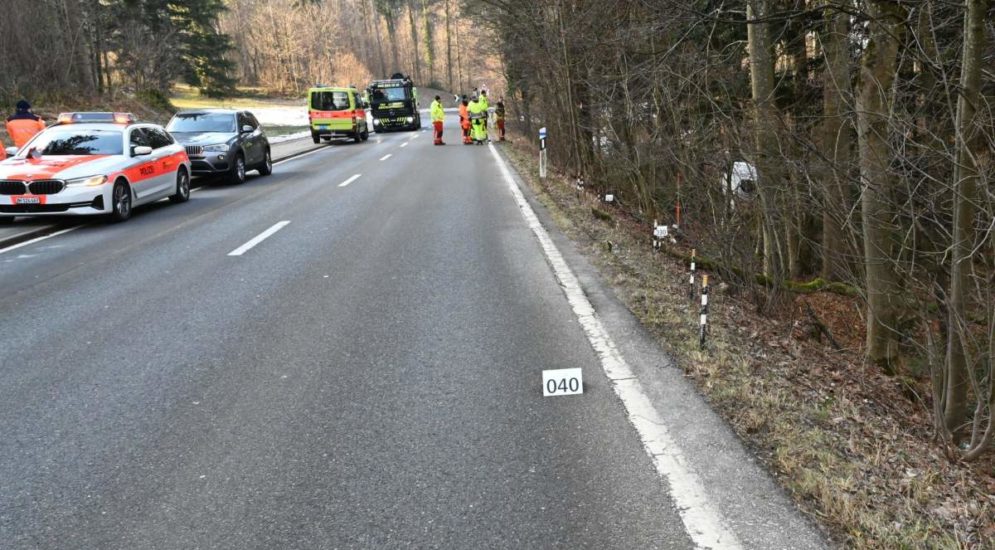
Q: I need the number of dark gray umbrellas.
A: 0